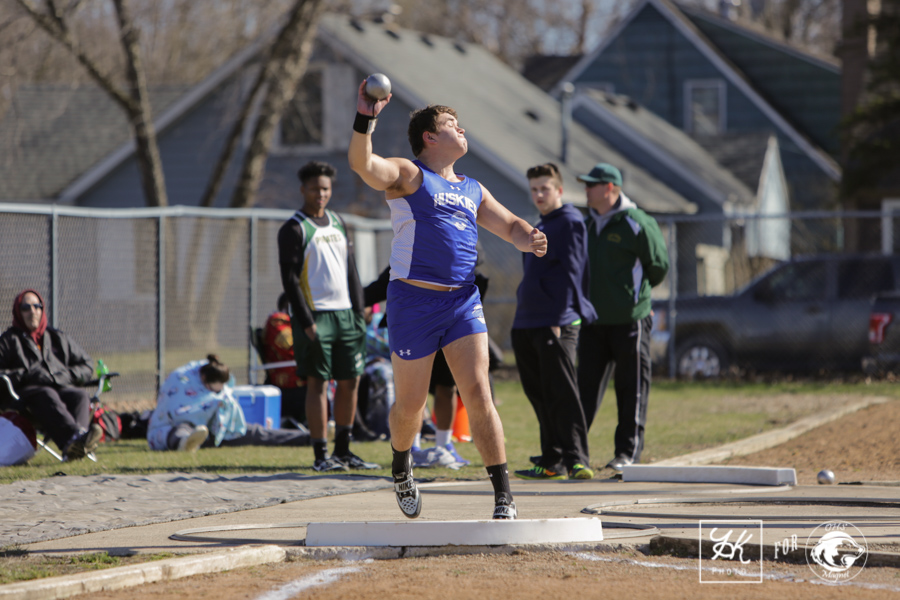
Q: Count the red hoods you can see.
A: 1